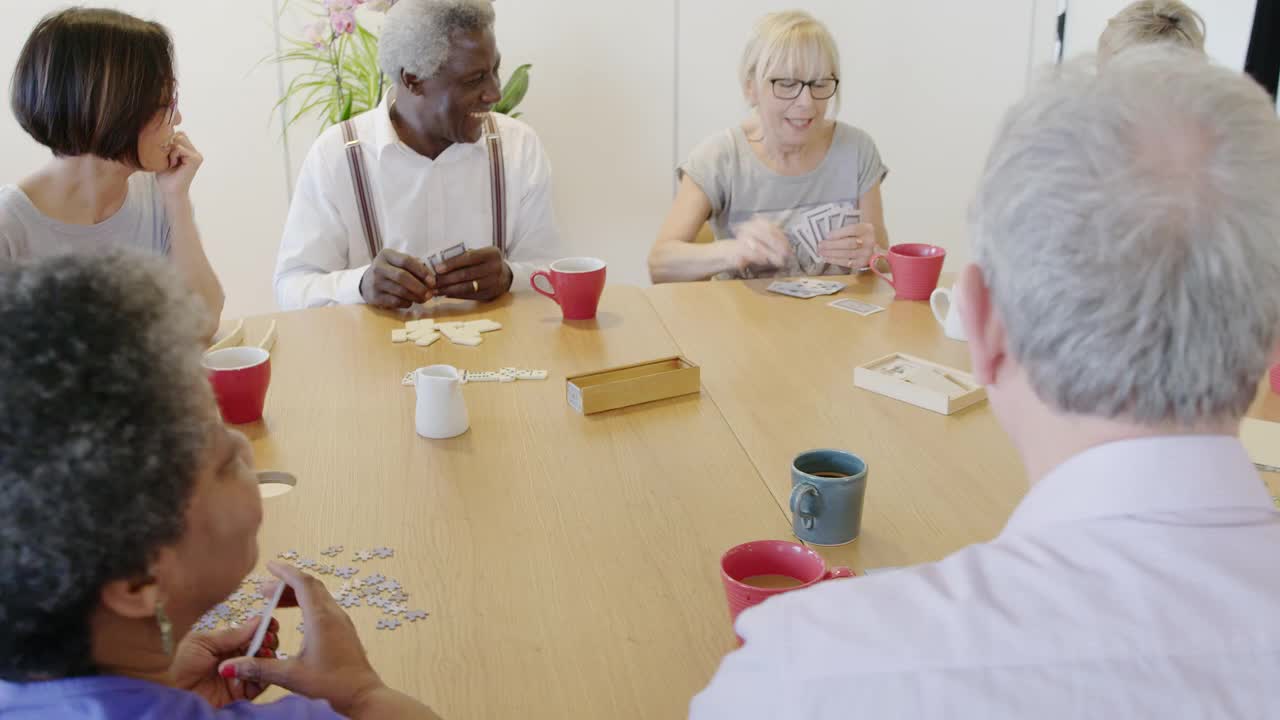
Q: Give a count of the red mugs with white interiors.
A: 2